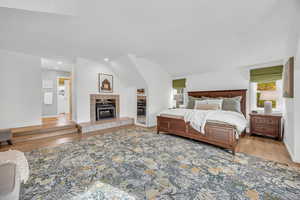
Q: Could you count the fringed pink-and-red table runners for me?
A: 0